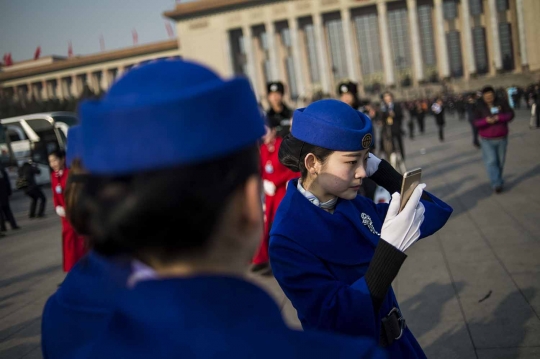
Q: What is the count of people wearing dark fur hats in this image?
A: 2